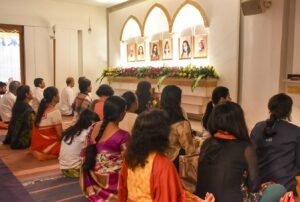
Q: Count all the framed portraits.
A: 6